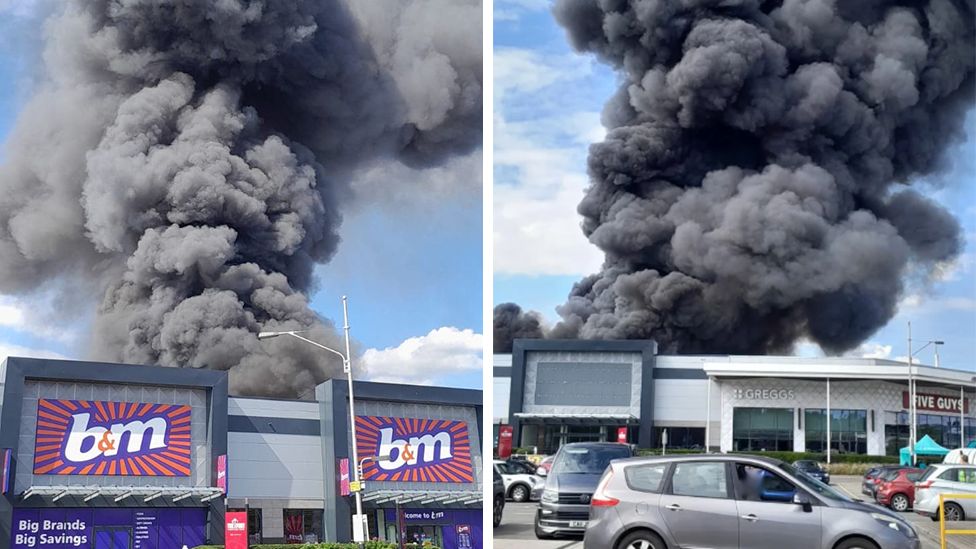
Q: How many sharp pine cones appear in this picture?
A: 0